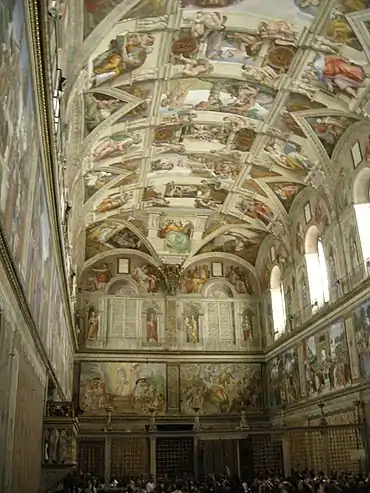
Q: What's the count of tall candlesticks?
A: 7